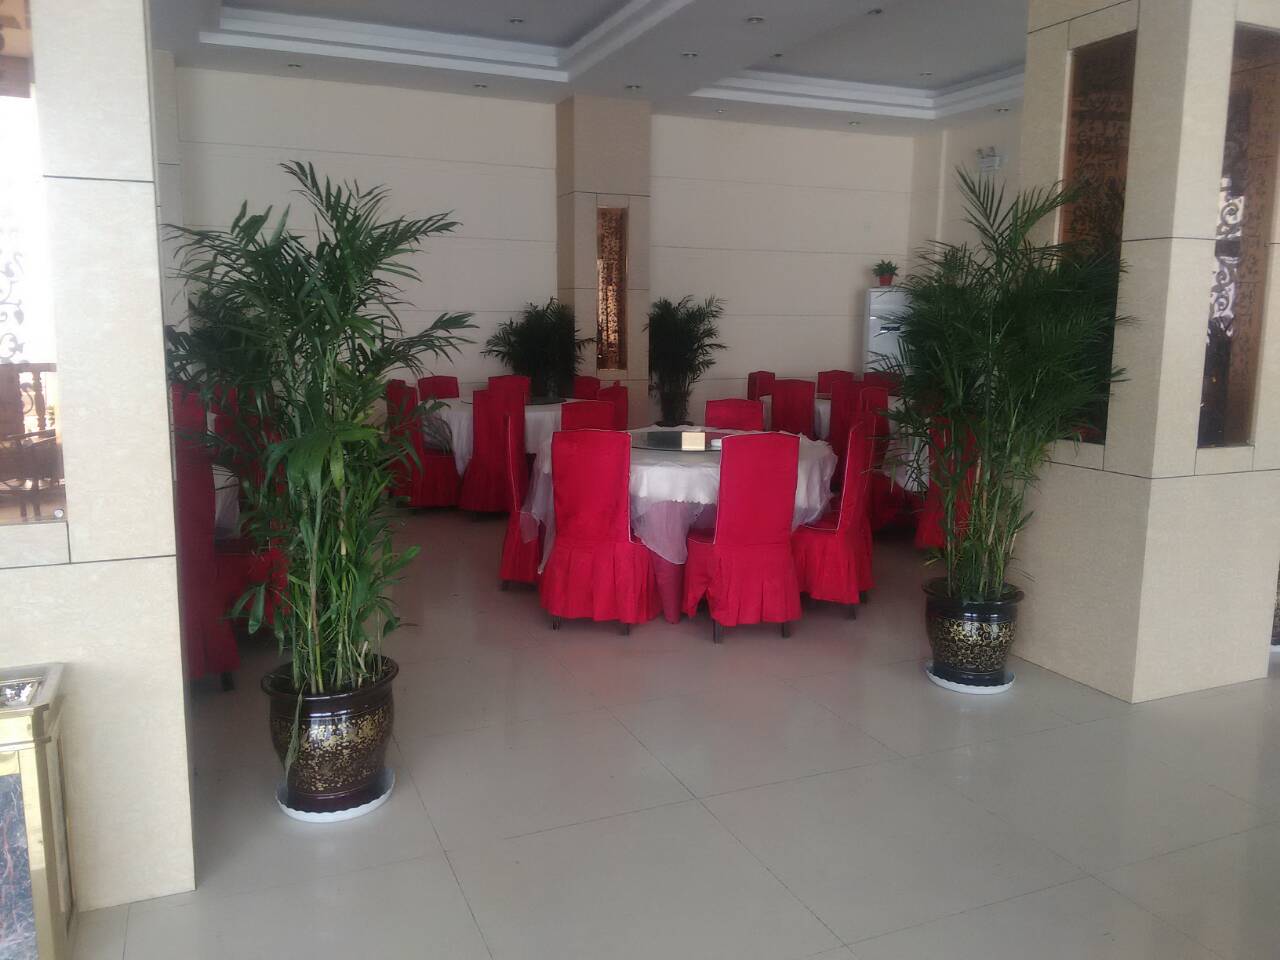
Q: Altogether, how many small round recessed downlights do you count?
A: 12